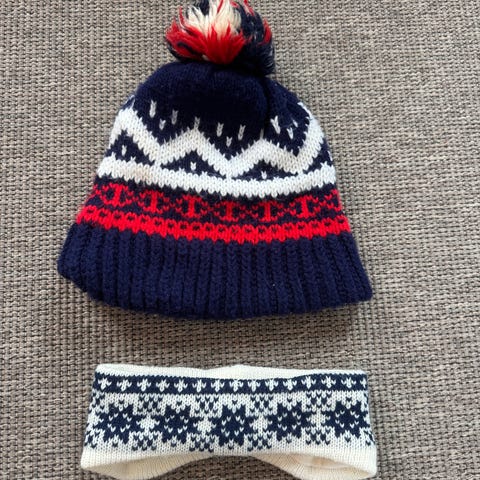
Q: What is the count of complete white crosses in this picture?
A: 14